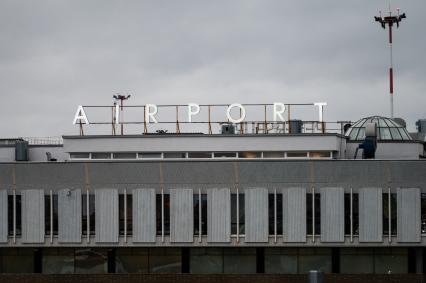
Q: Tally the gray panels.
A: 12